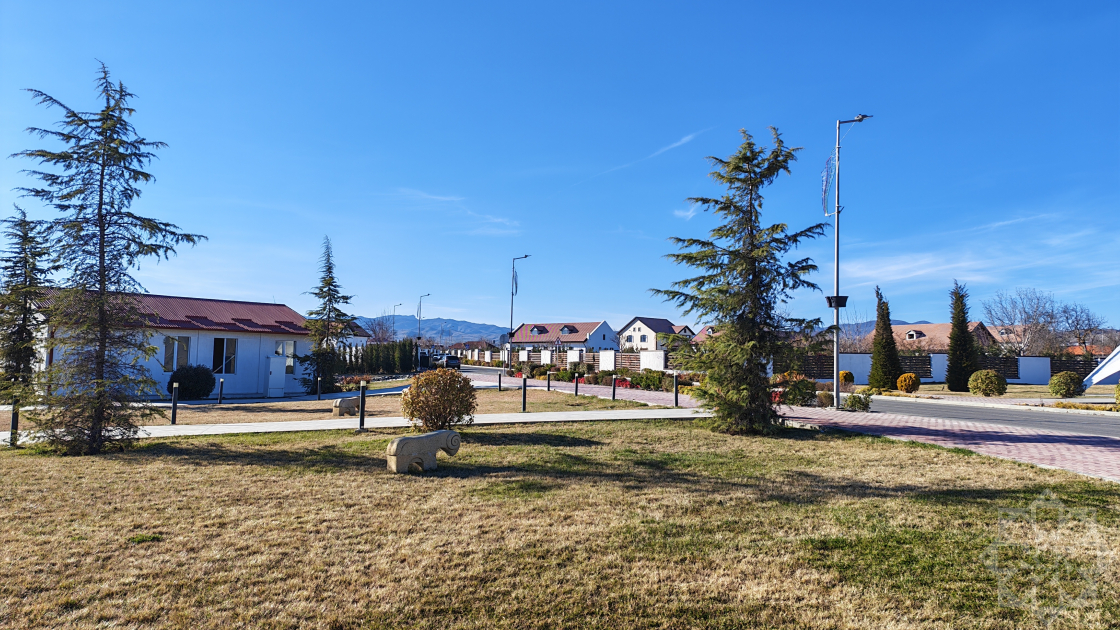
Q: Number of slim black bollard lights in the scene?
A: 11